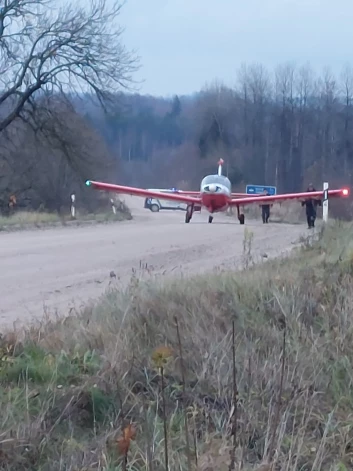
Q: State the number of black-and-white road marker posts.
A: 3